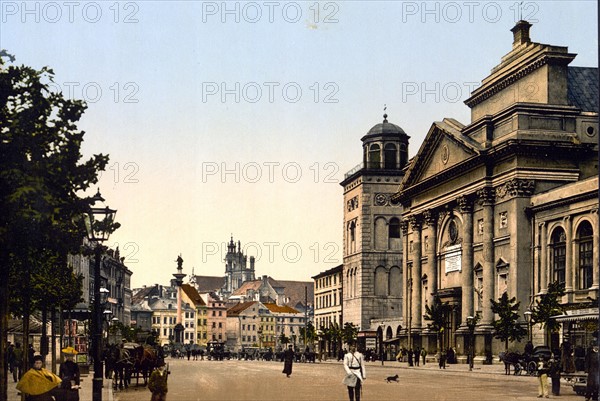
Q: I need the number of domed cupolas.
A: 1